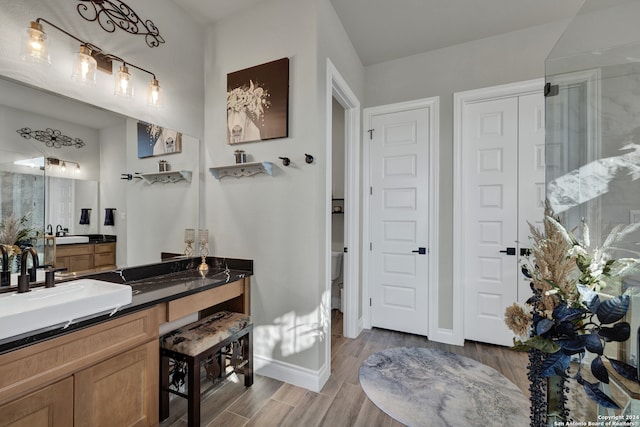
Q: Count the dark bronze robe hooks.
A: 2